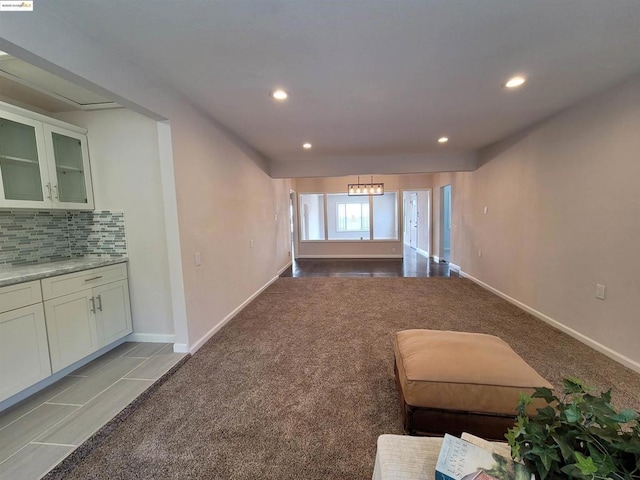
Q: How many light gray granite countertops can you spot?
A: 1